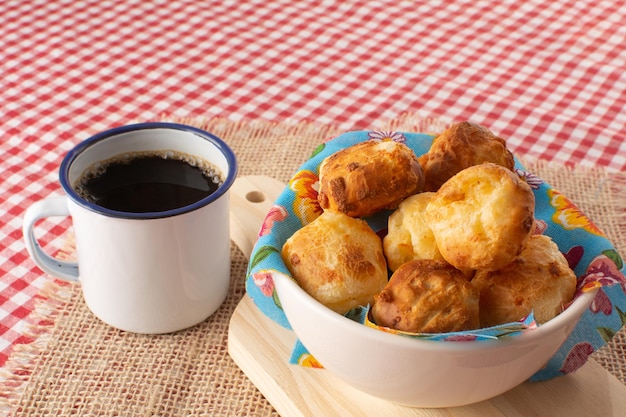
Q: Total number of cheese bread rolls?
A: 7